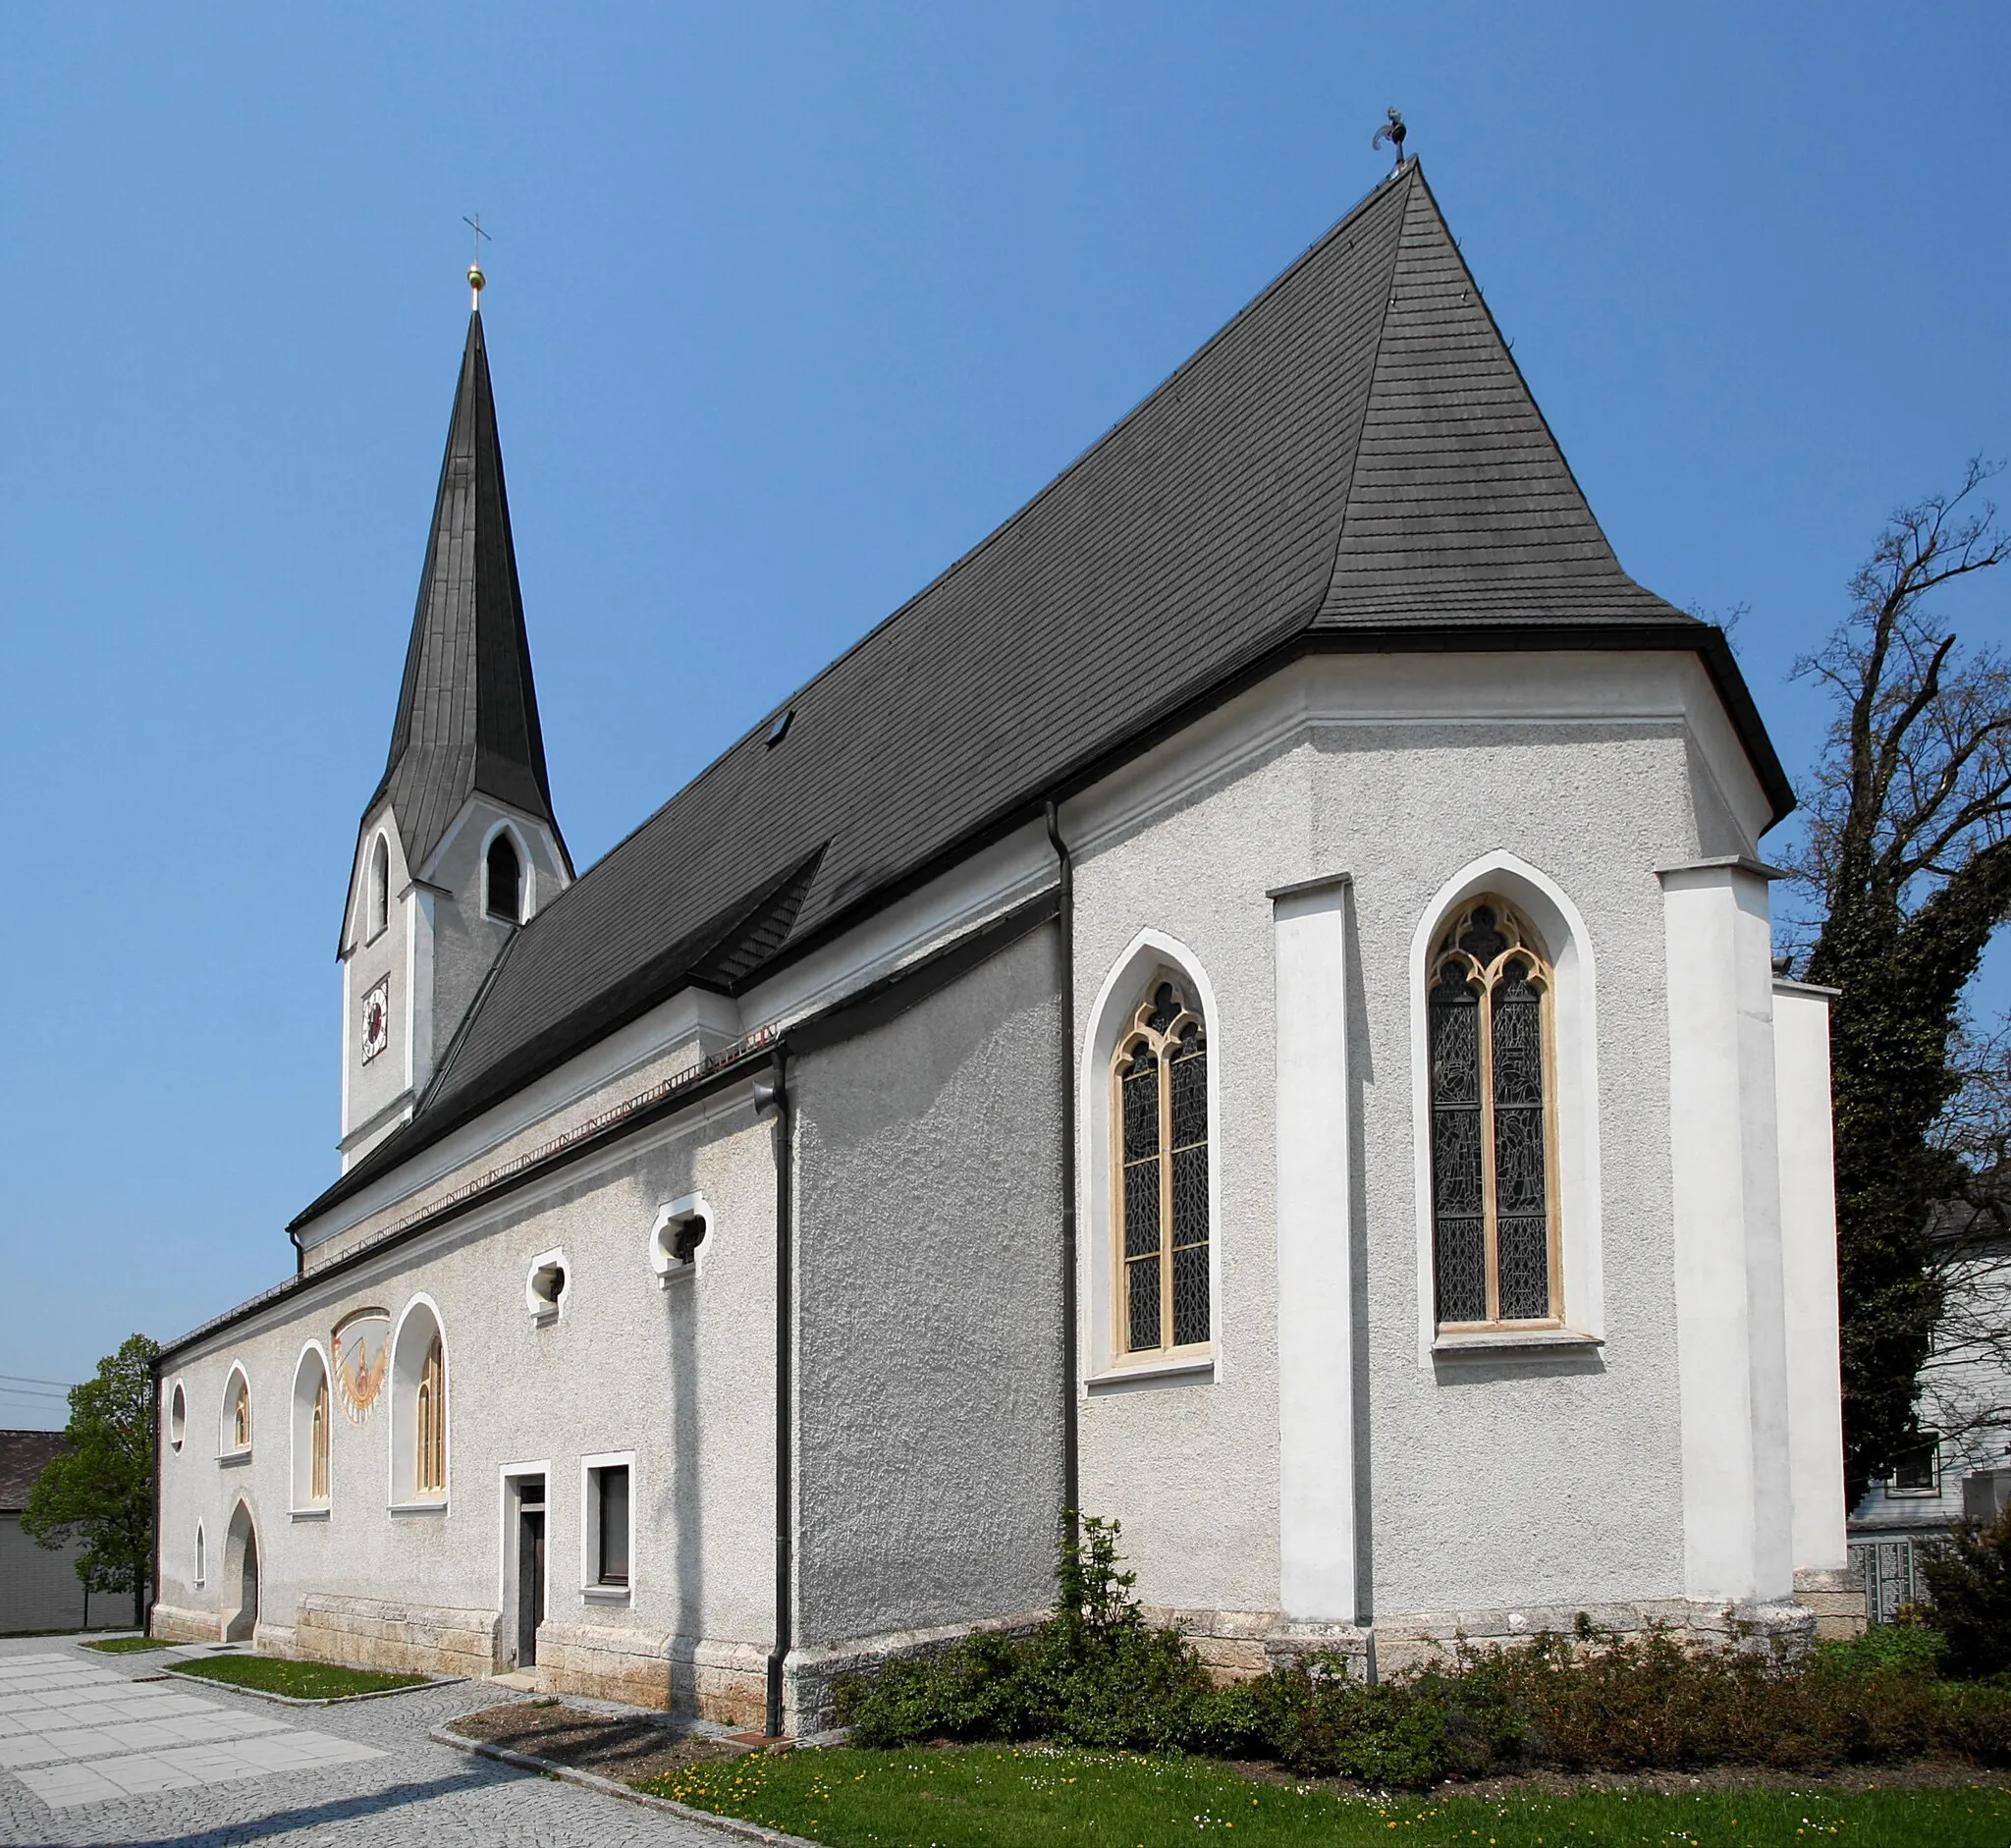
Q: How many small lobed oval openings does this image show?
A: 2